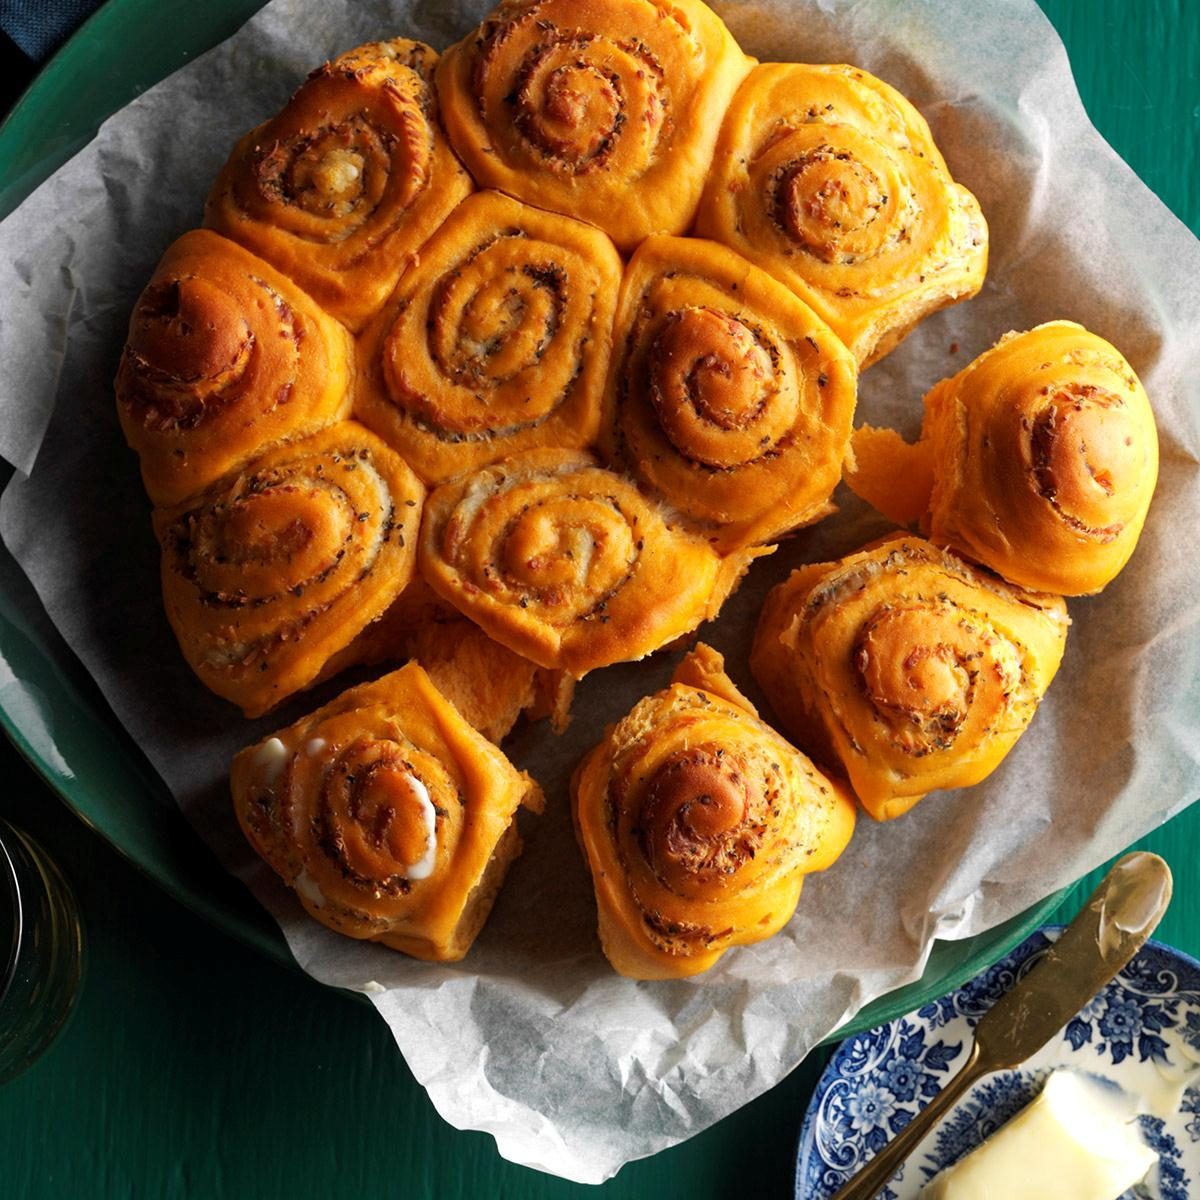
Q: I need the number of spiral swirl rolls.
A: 12